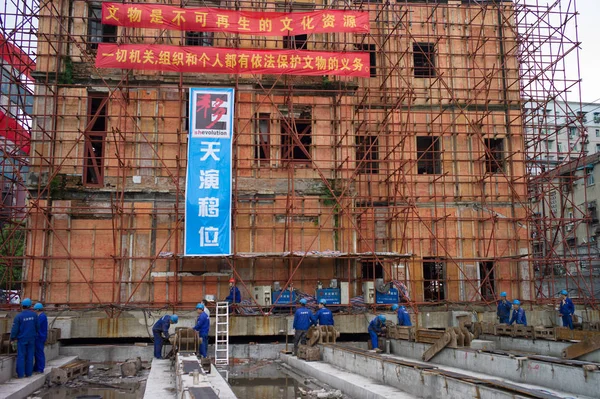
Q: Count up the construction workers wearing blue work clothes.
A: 12